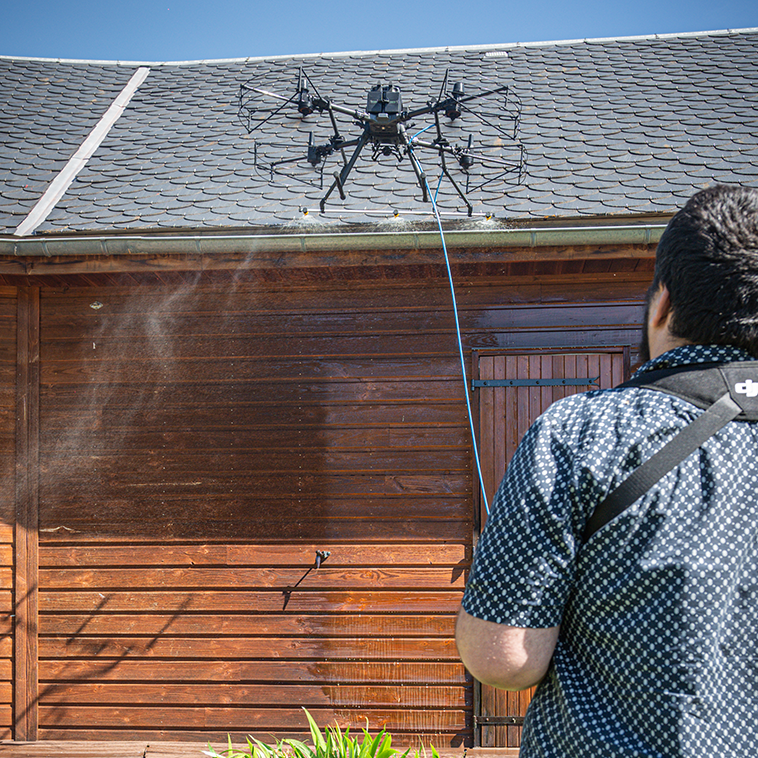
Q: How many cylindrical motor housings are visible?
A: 4